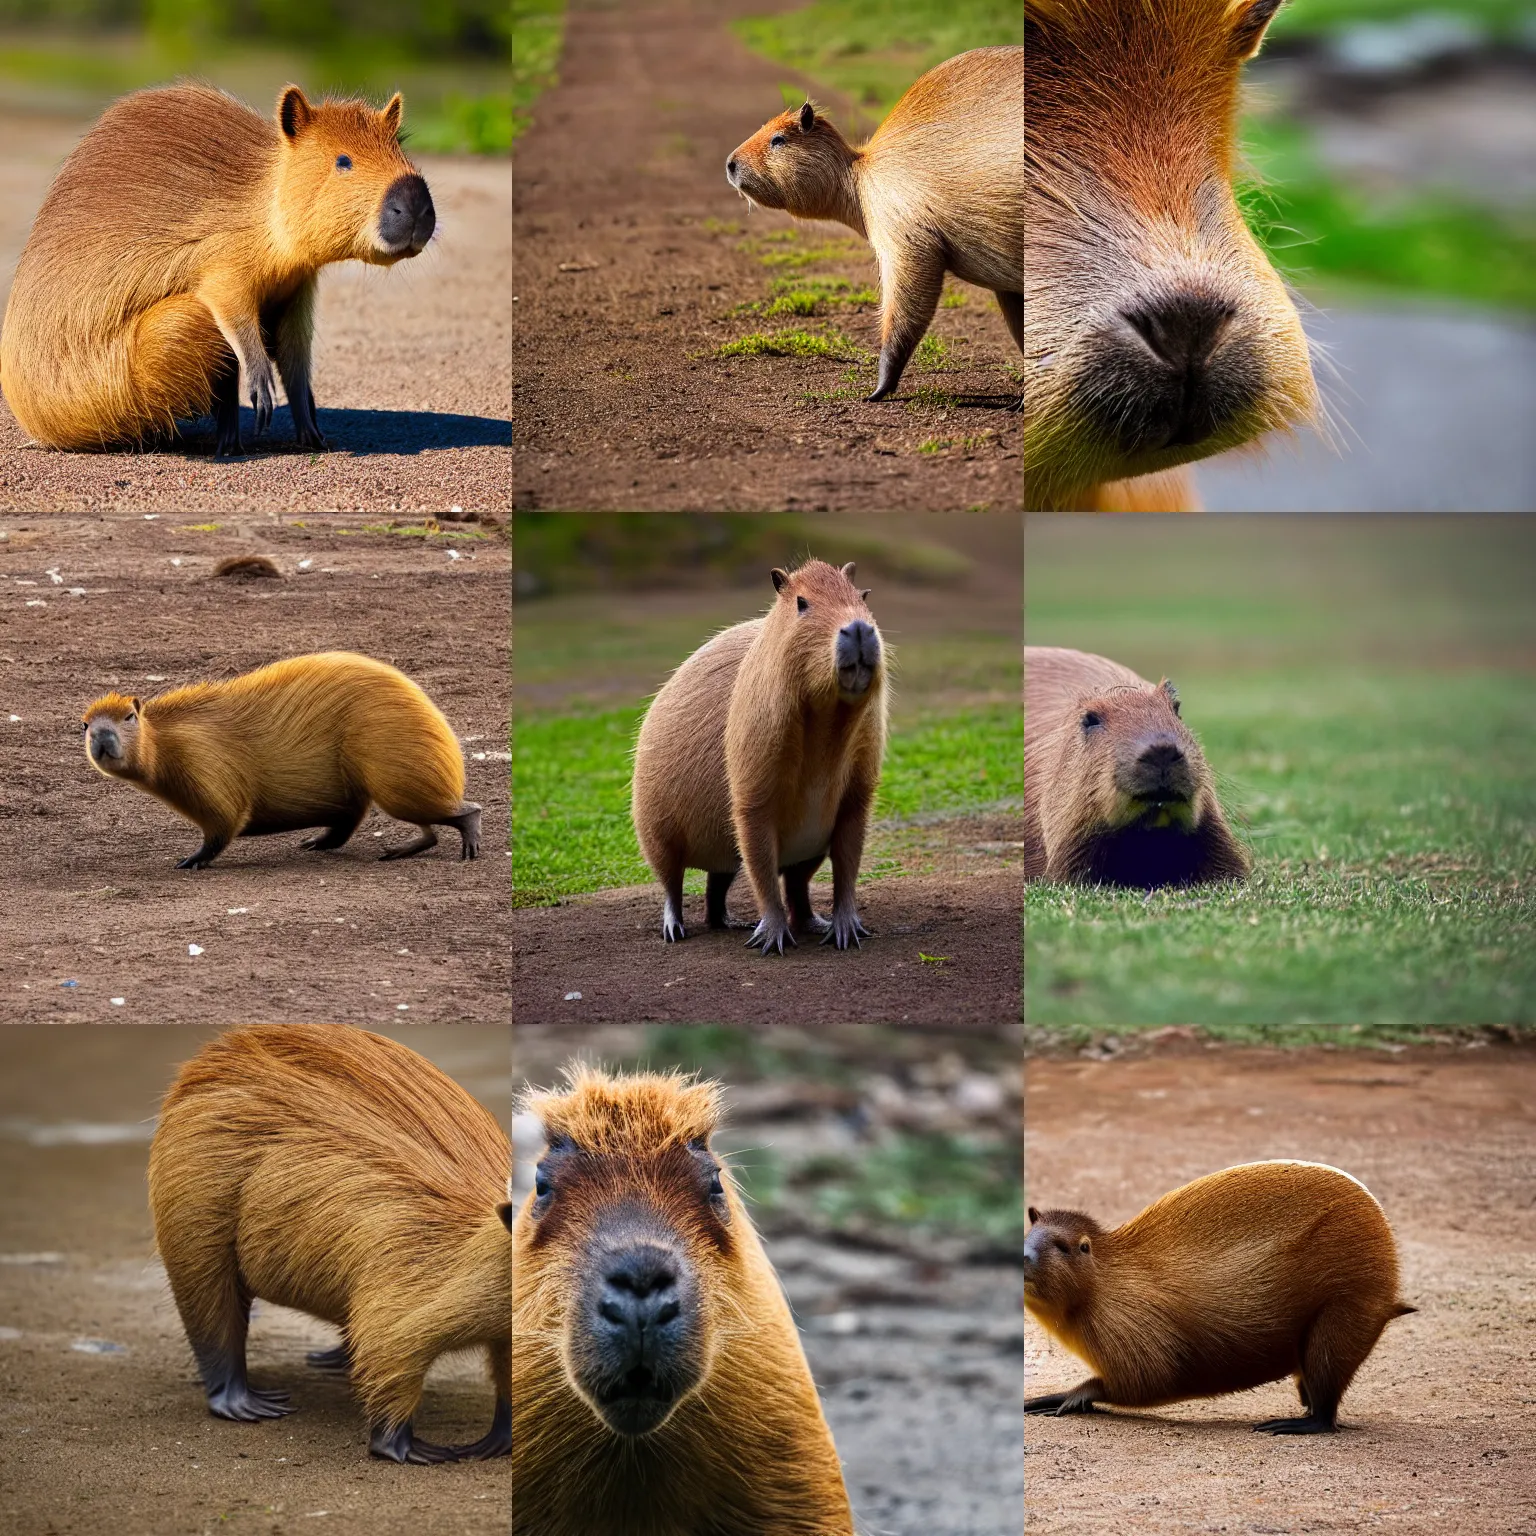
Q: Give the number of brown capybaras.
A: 9